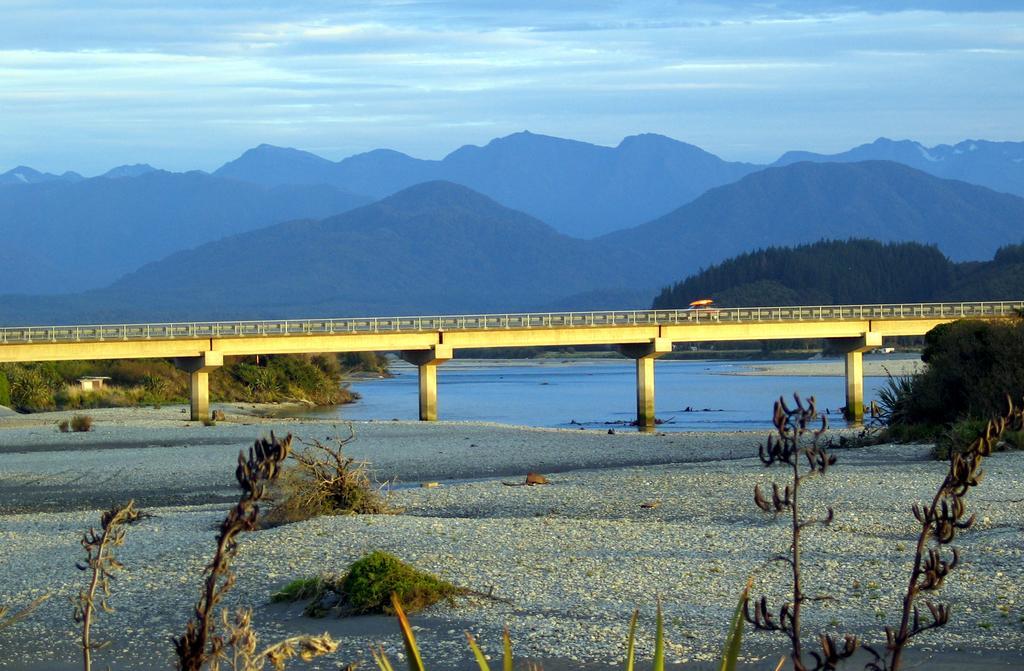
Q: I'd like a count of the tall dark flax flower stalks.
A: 4